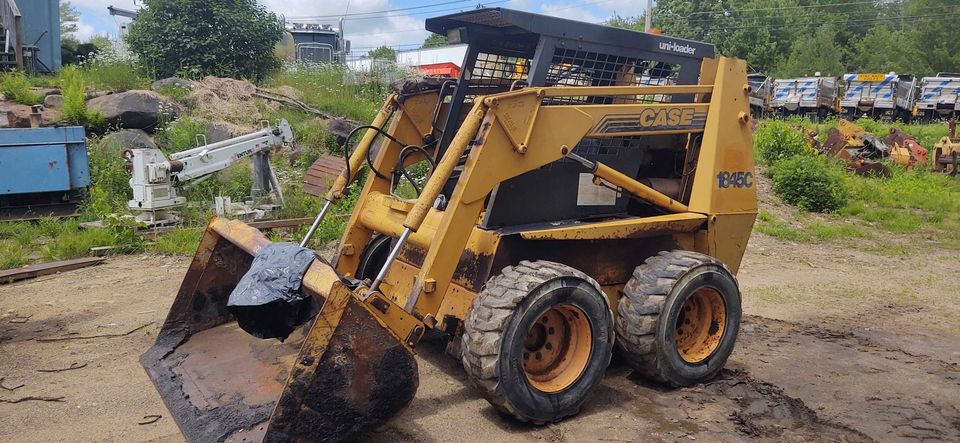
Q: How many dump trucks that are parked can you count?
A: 4